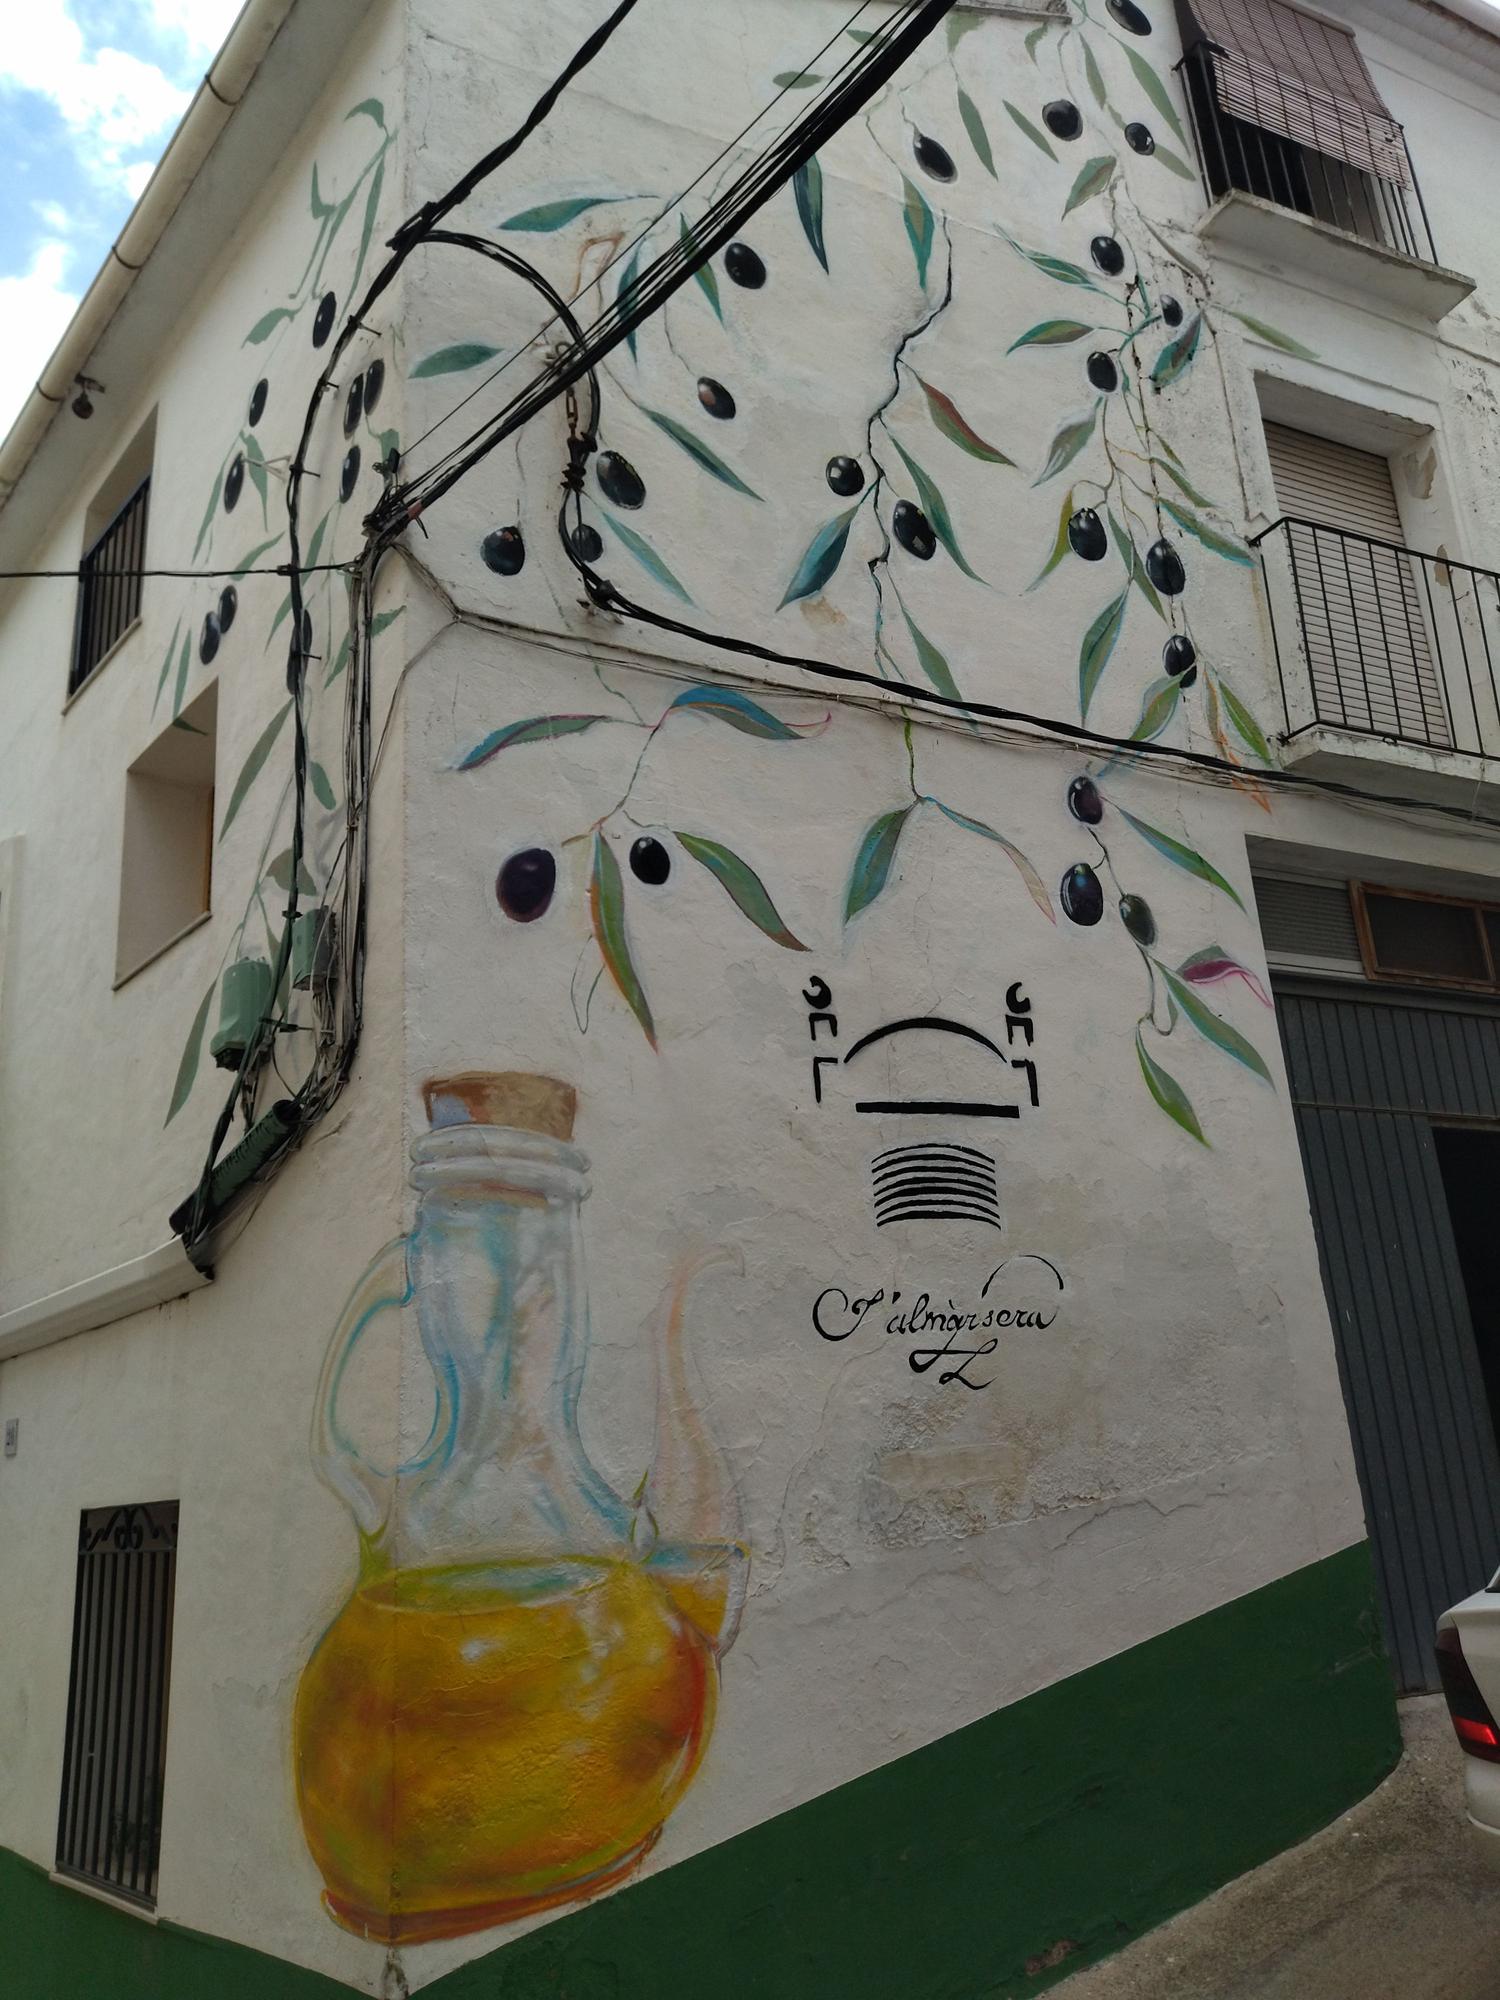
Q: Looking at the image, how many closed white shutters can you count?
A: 1